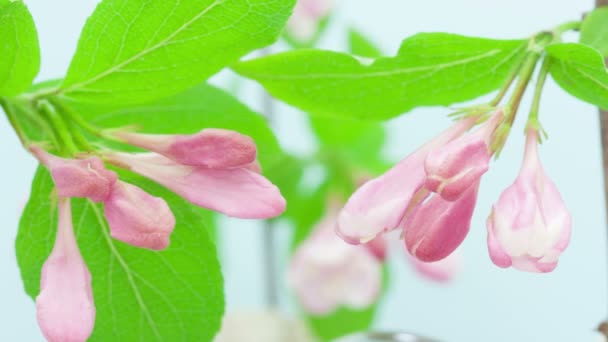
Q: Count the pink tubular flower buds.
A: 9